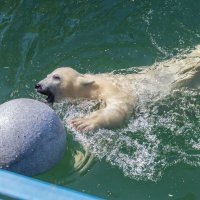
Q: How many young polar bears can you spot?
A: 1